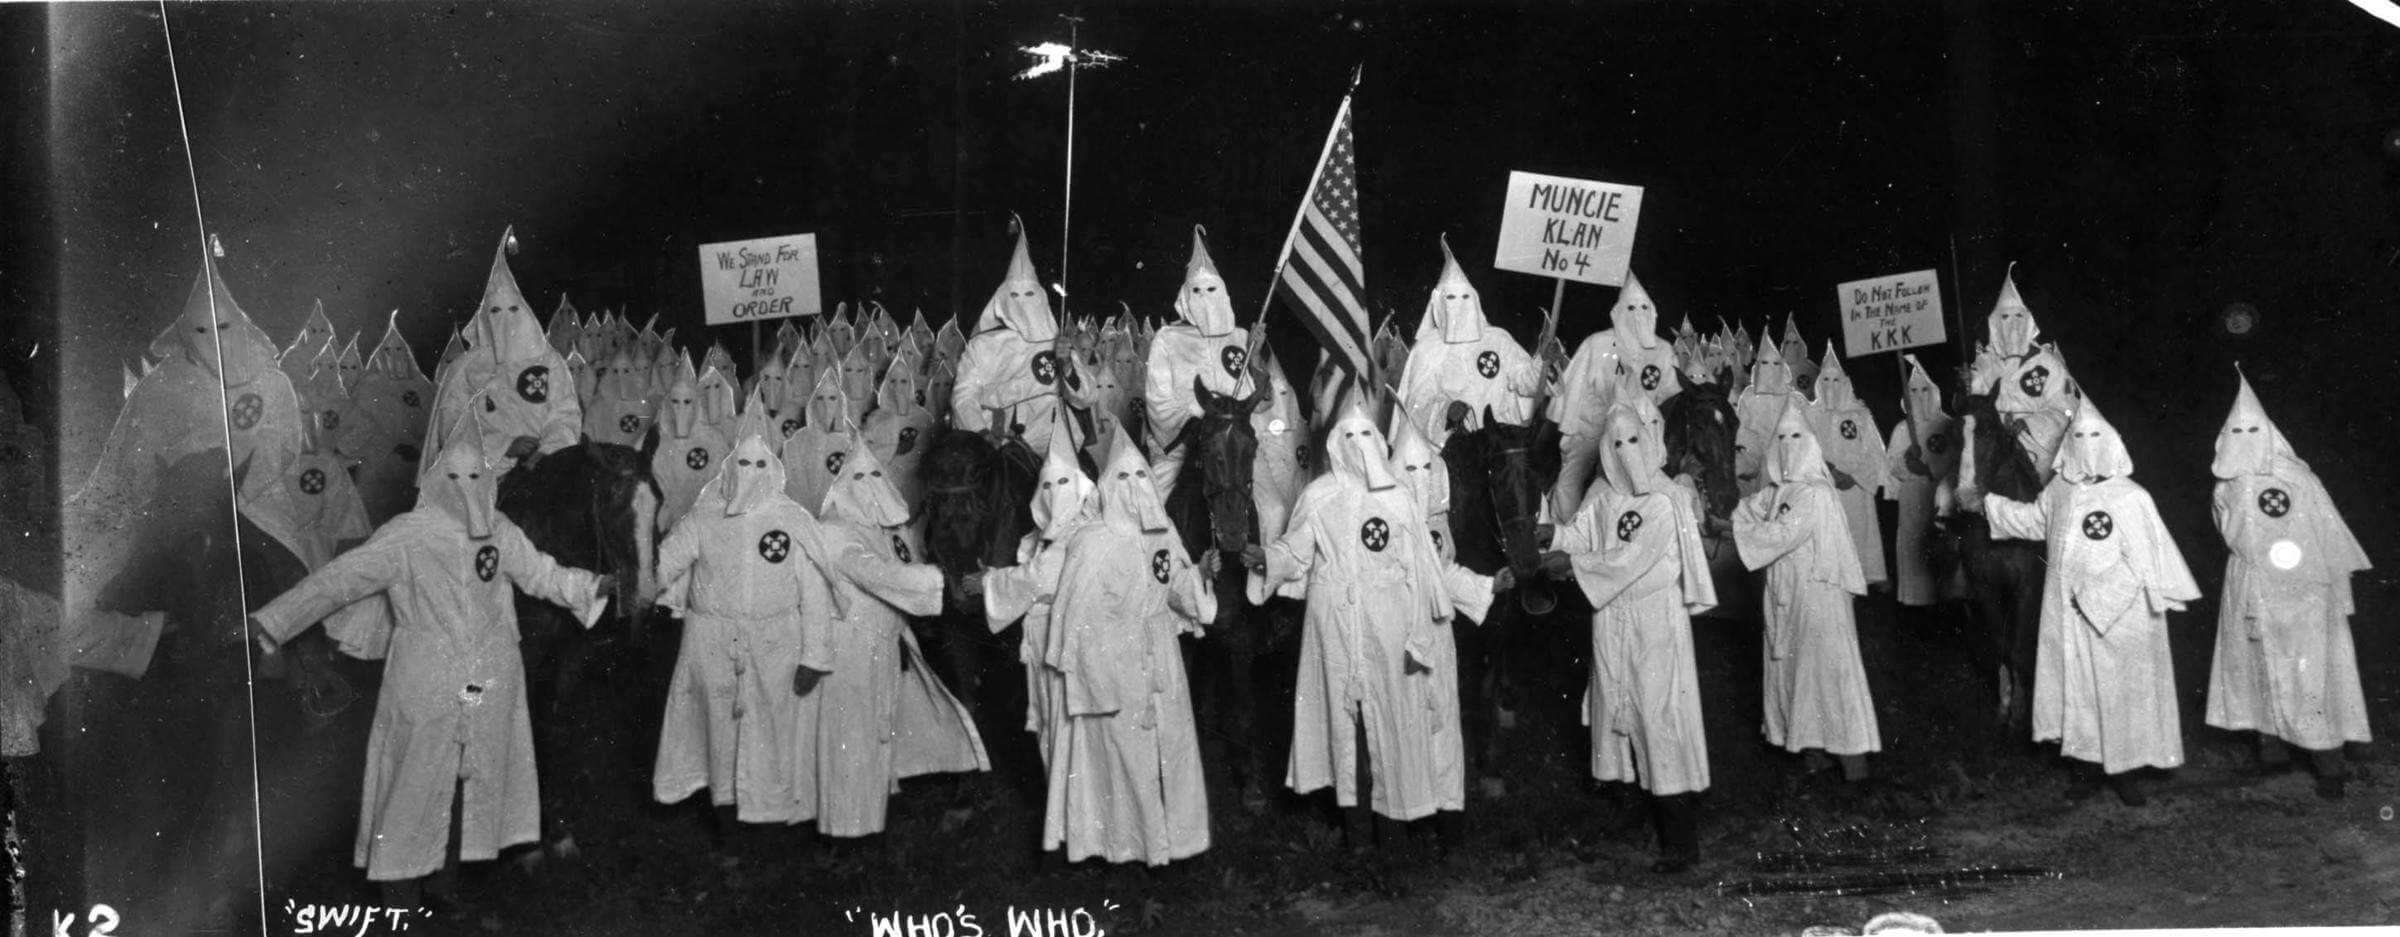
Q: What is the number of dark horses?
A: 7